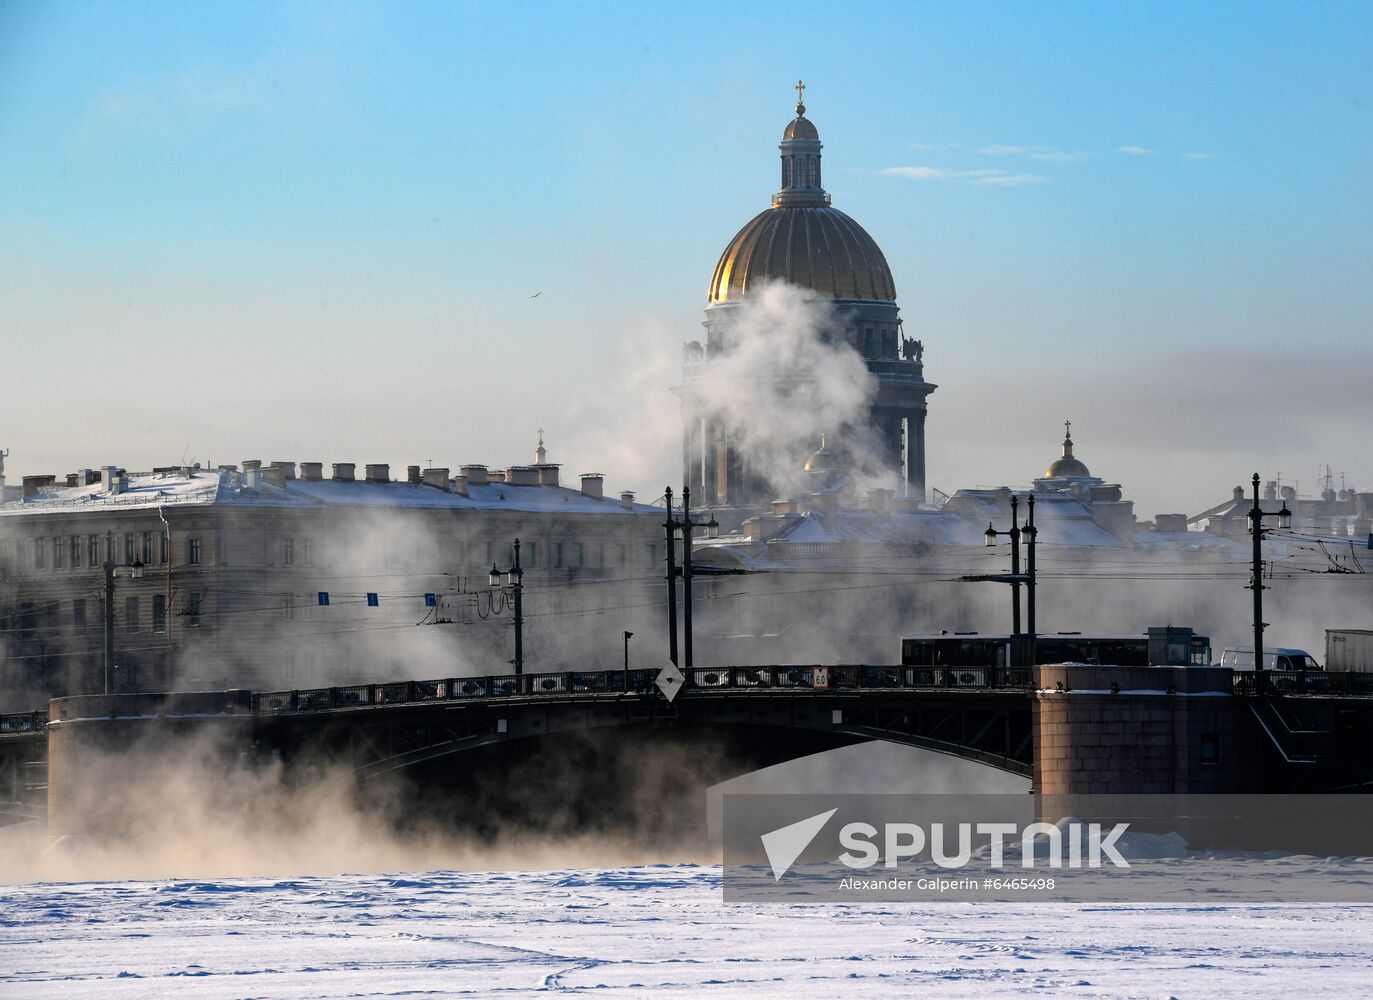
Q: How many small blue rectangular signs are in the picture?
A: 3